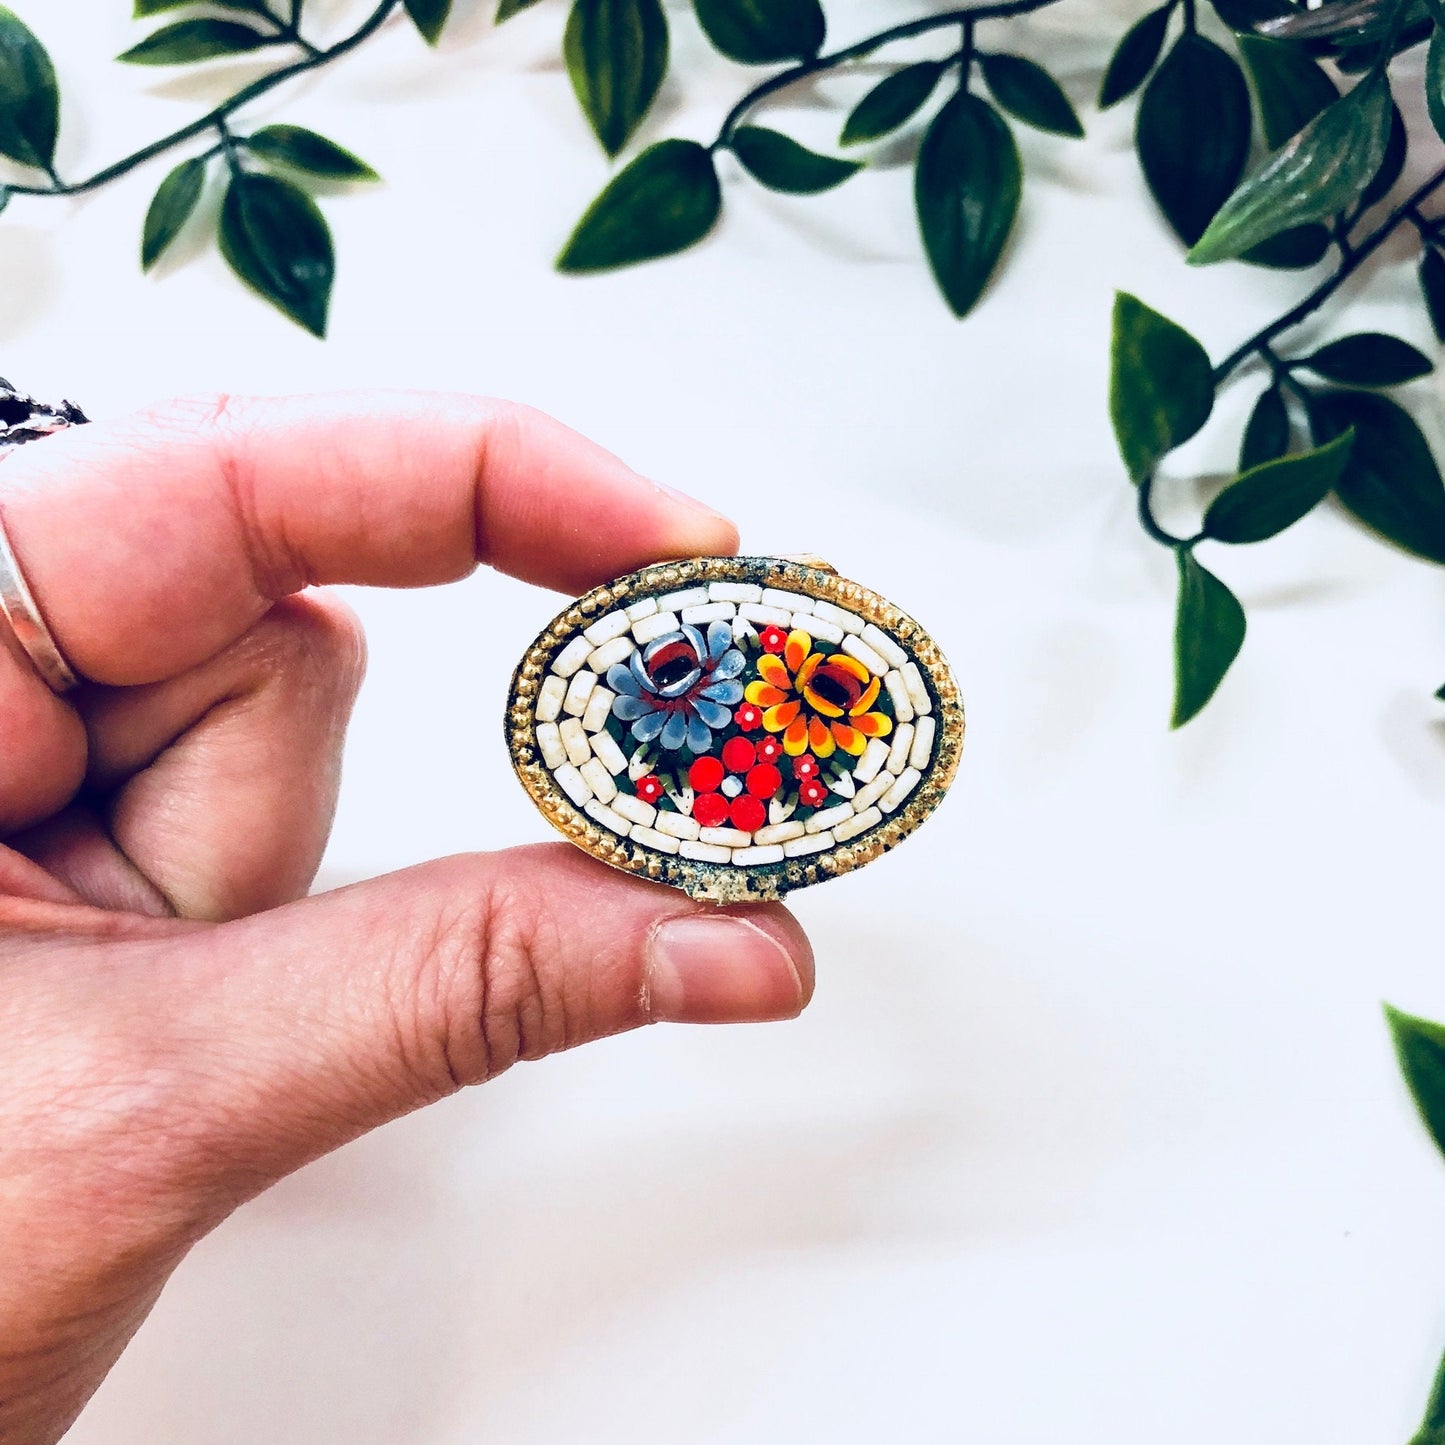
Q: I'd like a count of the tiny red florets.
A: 6